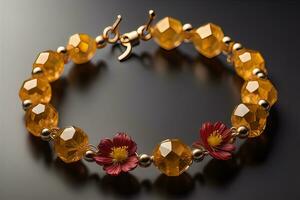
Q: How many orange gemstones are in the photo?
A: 11